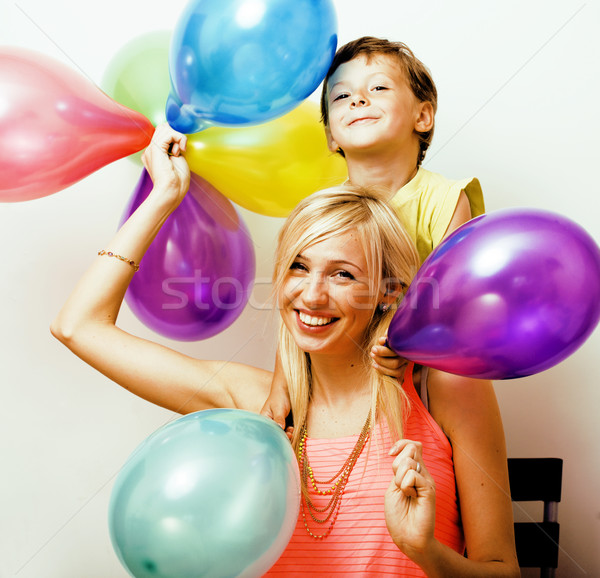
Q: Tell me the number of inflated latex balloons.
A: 7